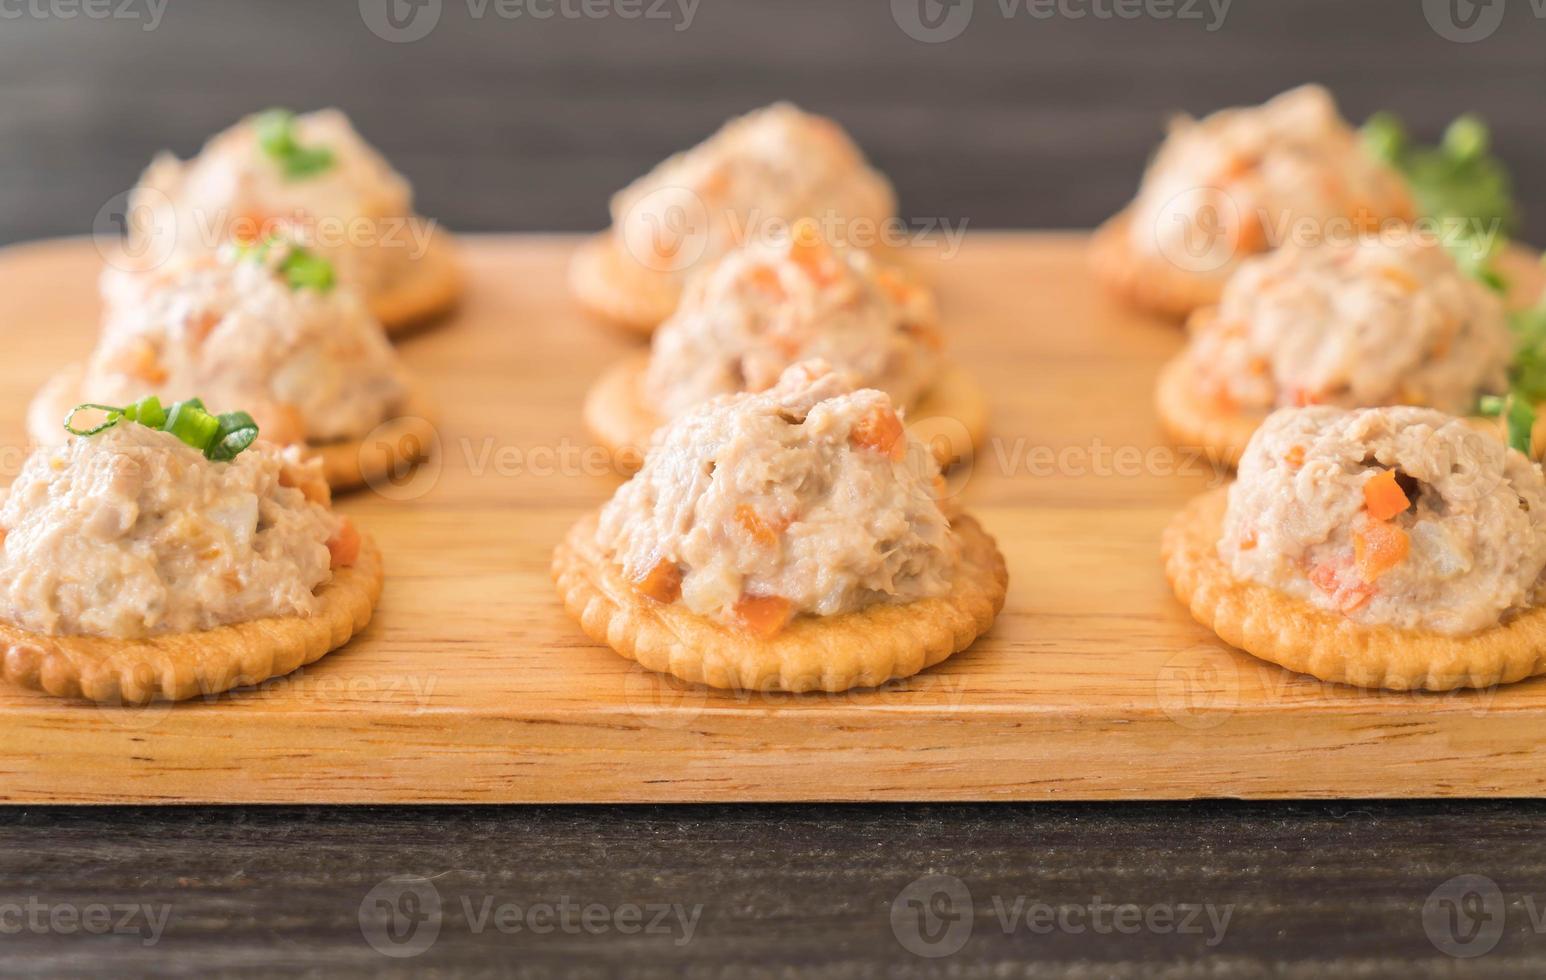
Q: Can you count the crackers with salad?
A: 9